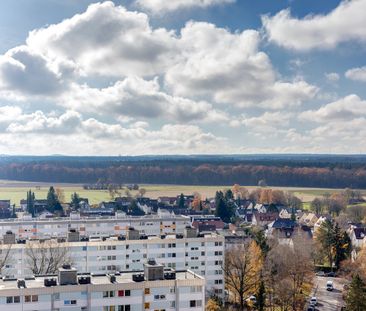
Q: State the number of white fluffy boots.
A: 0